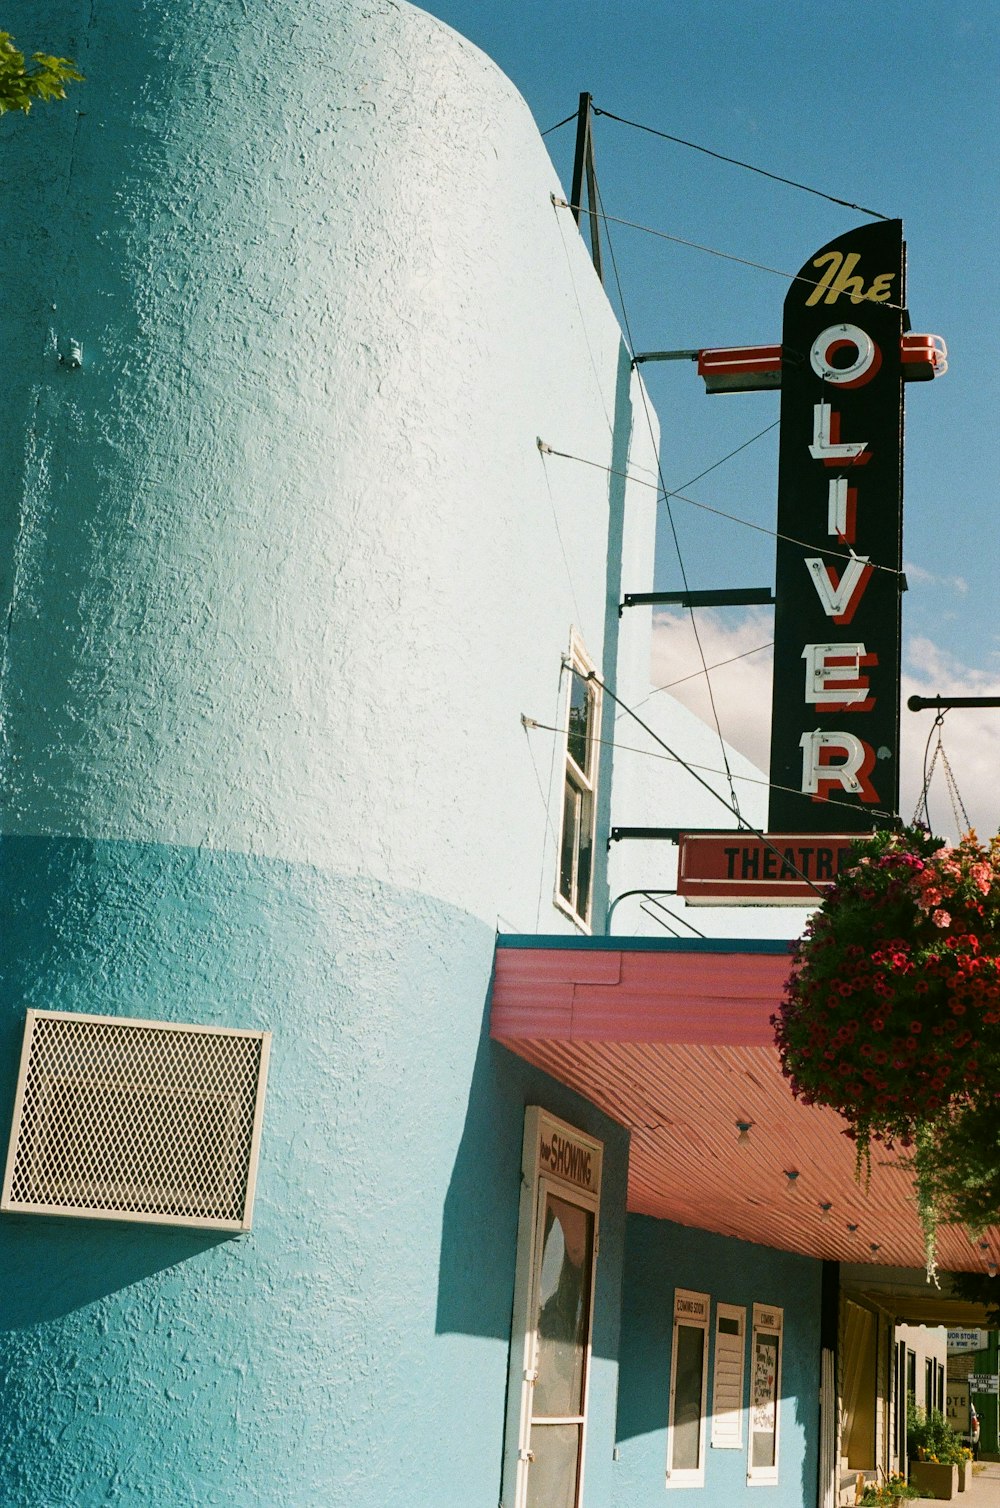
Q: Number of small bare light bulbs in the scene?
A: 7